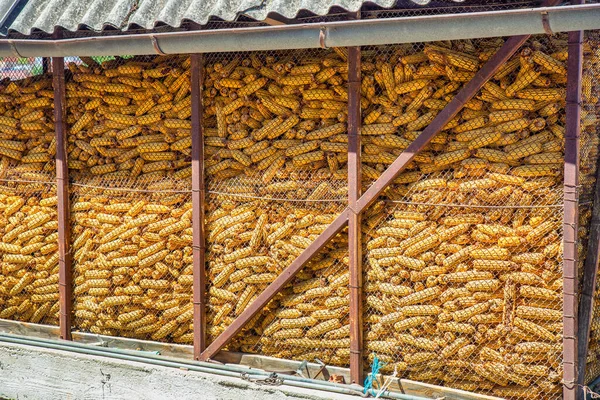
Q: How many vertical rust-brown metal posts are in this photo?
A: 4